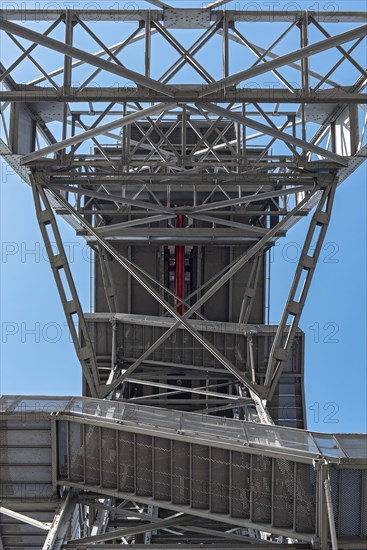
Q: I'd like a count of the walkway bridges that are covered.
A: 2